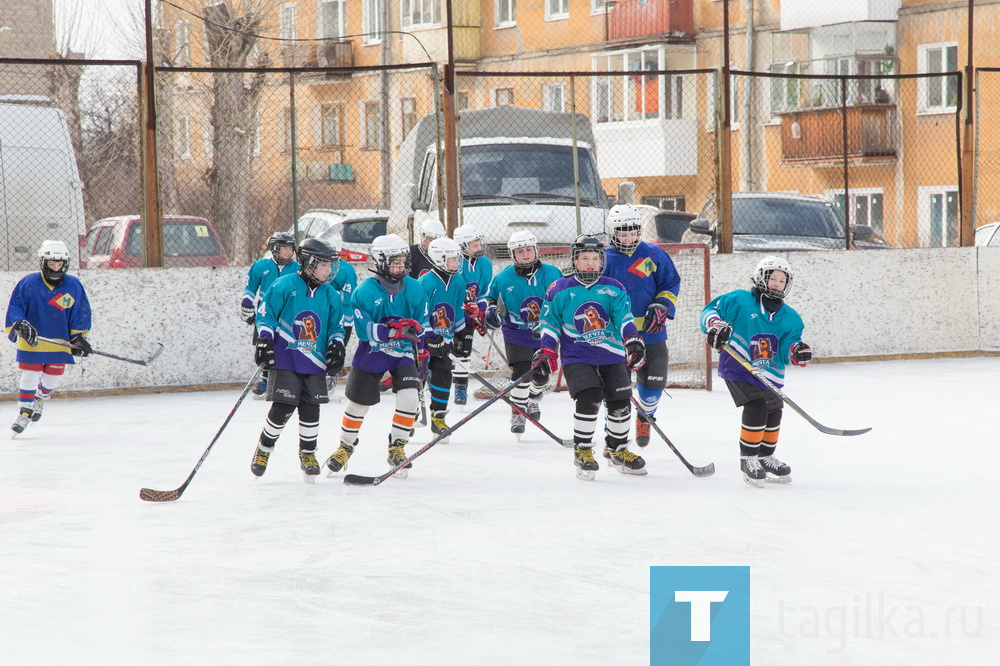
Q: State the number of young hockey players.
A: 12